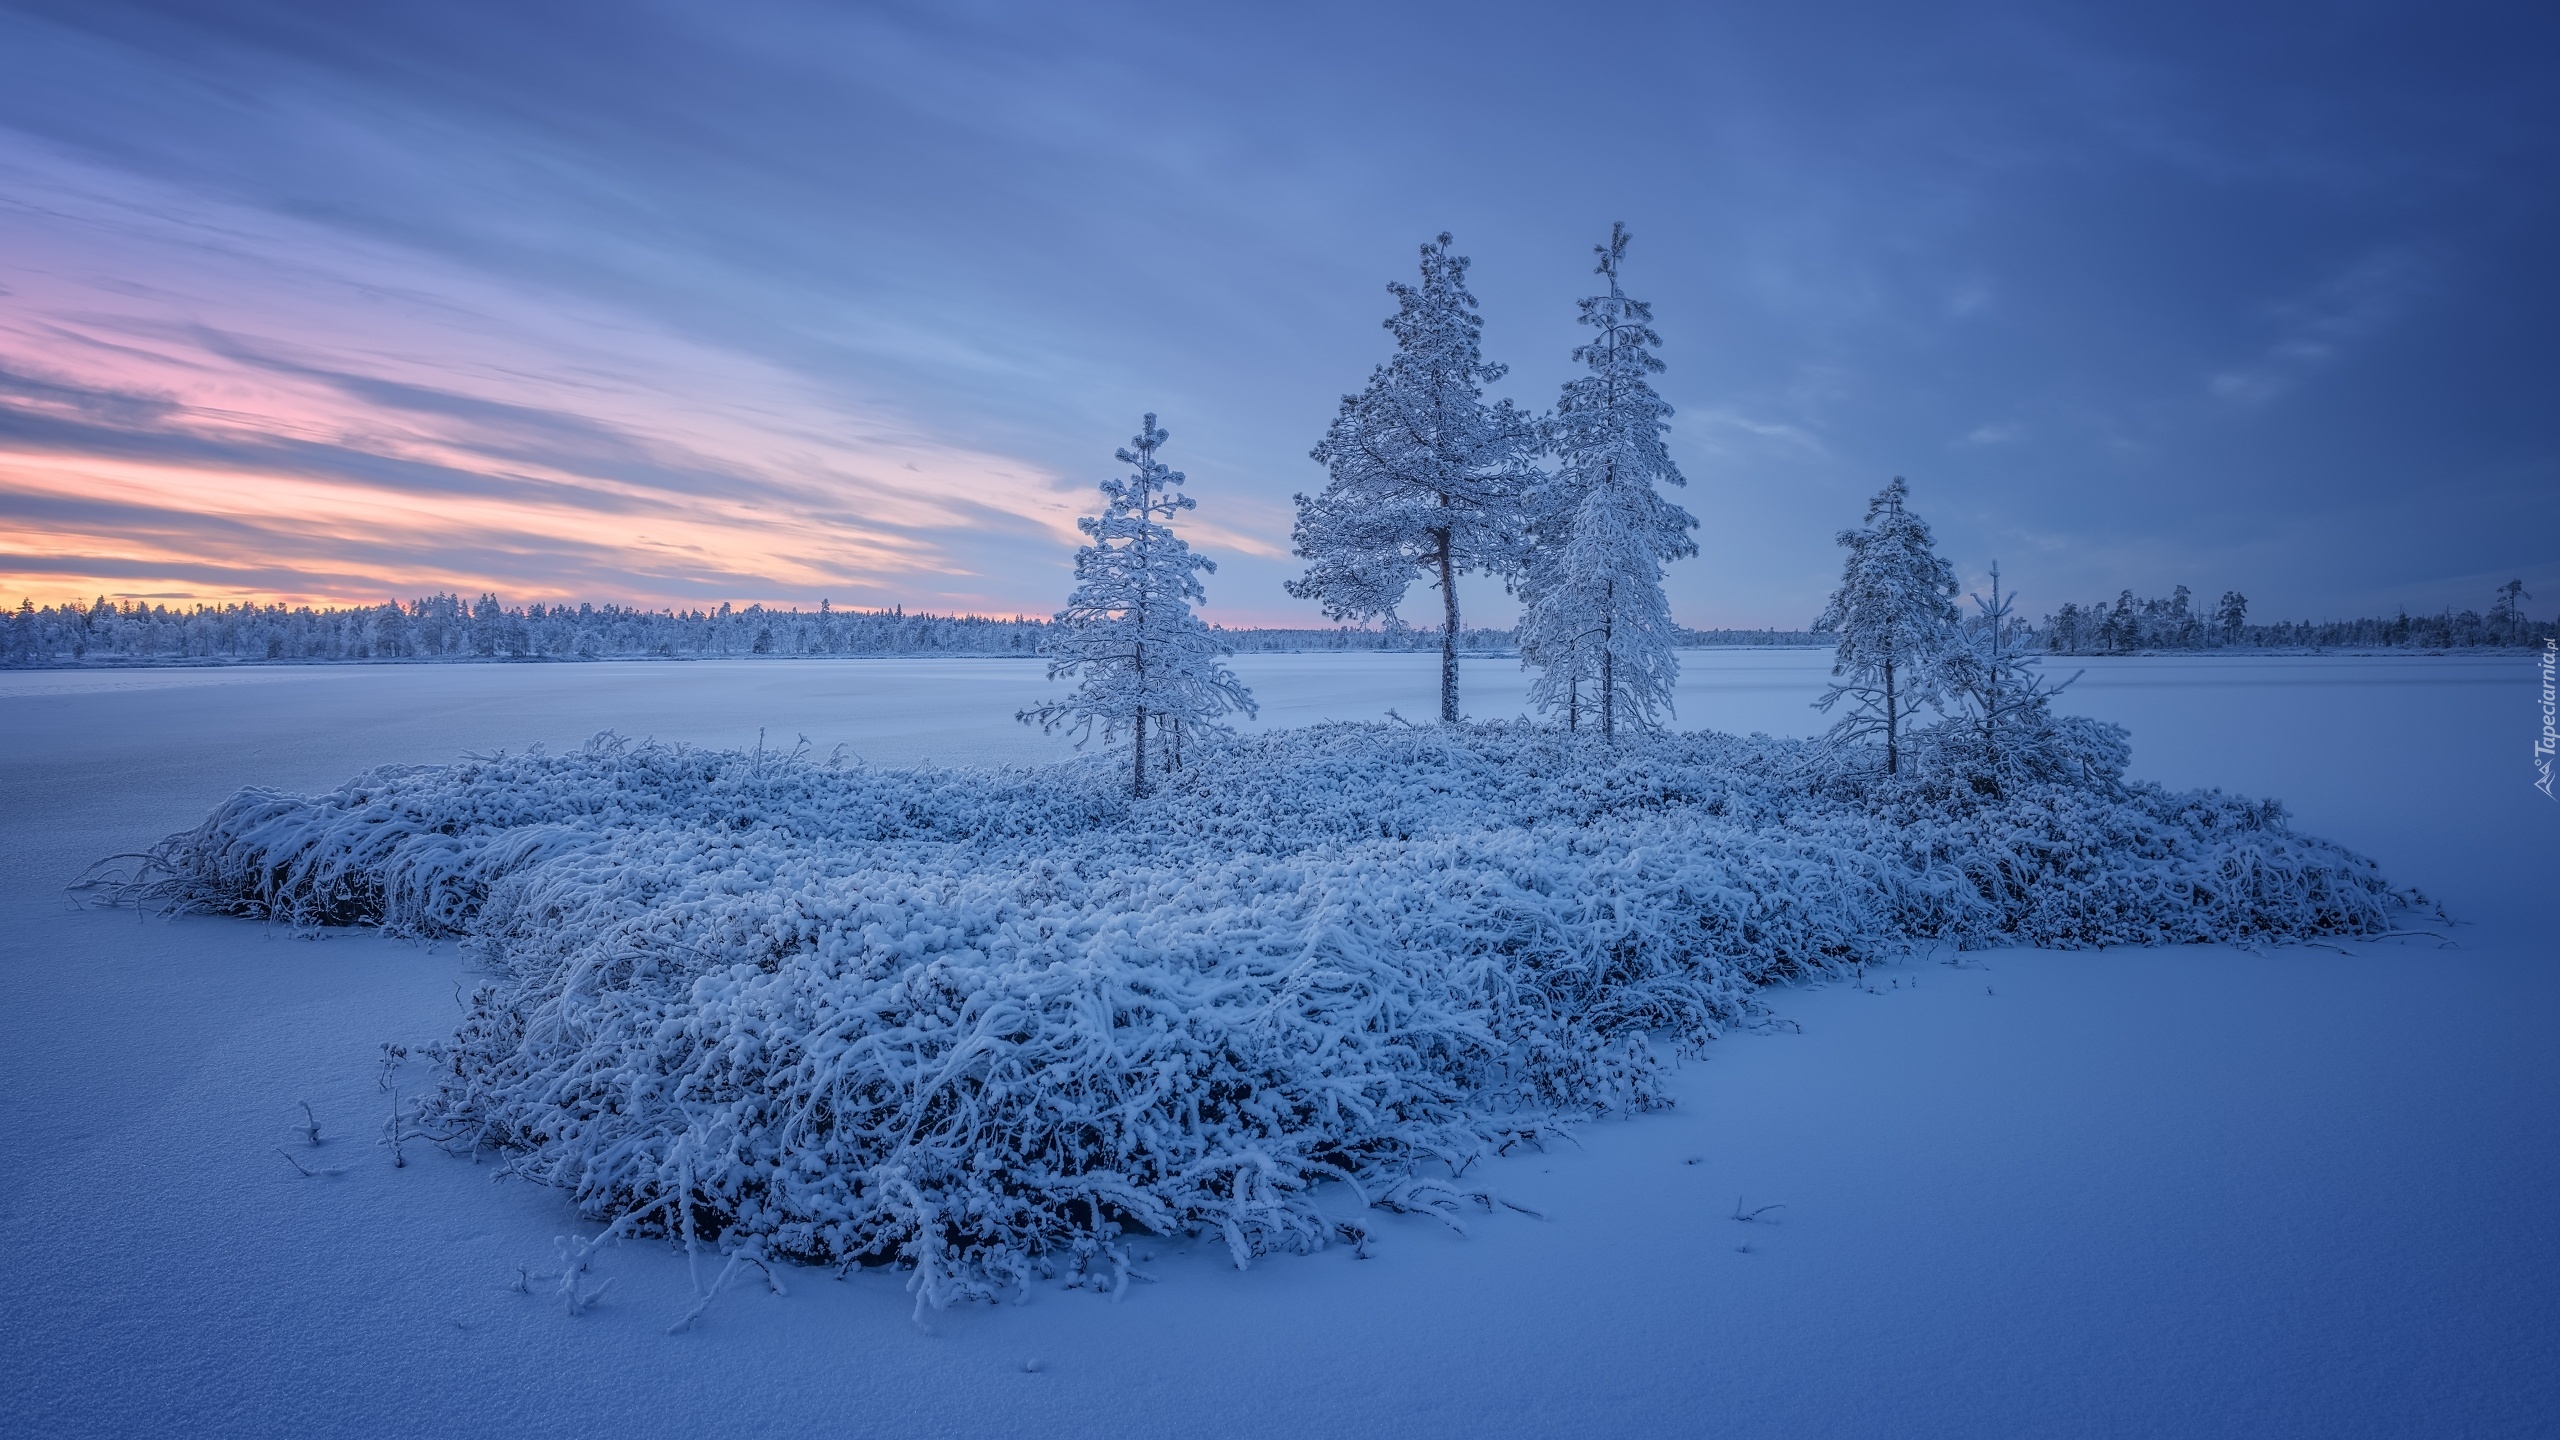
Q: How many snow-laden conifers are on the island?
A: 5